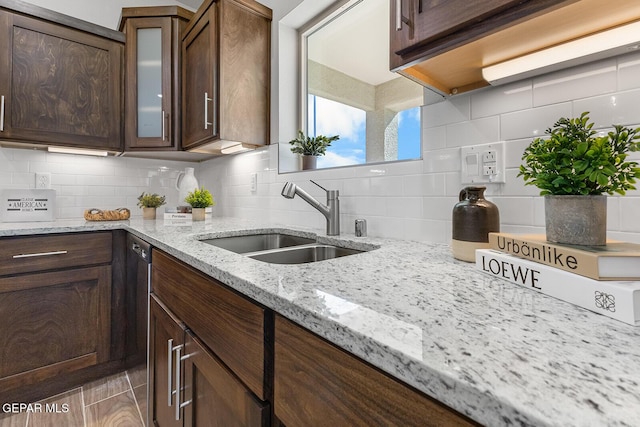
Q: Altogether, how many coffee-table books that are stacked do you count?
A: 2